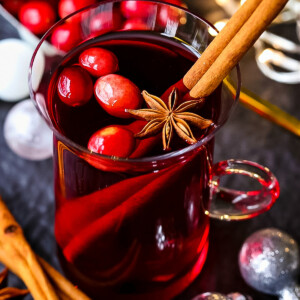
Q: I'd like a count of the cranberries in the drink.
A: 4